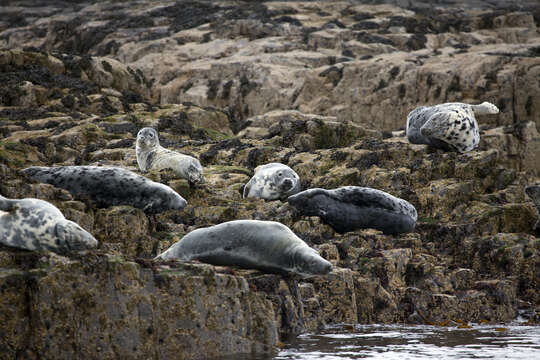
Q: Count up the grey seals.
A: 7